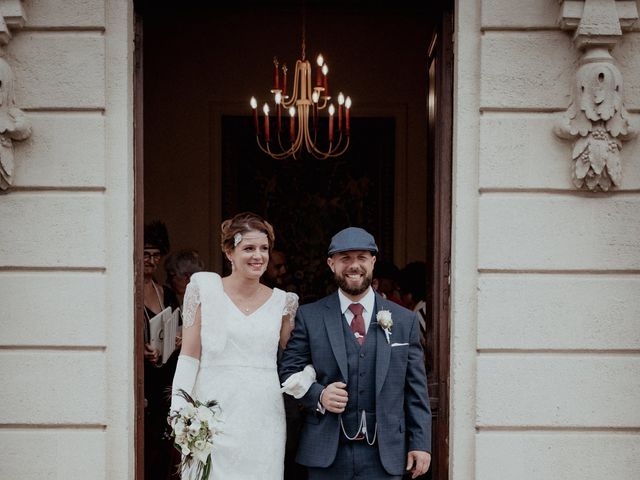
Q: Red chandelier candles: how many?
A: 12